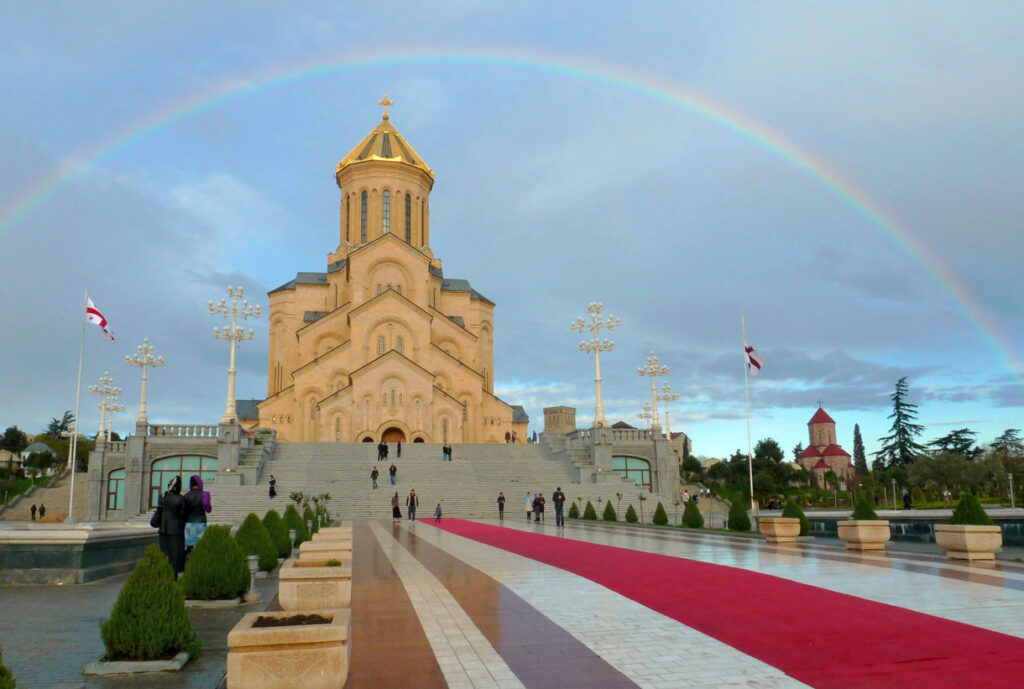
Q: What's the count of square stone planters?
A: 8